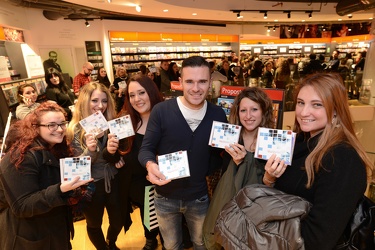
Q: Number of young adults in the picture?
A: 6